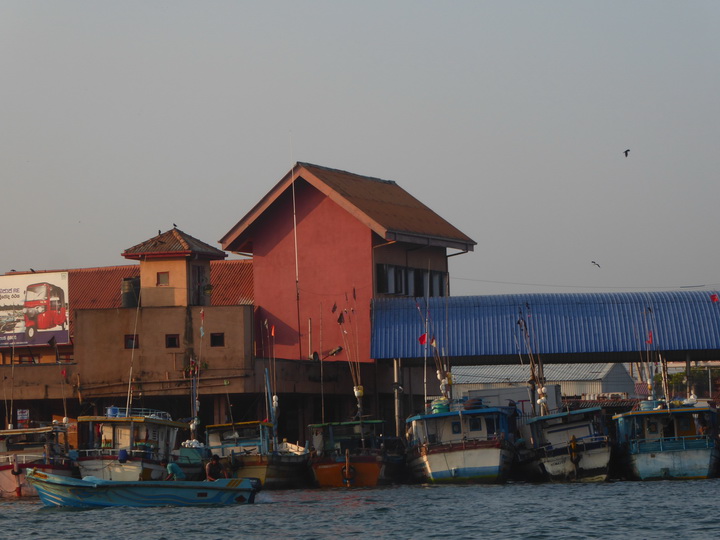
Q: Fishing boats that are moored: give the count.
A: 7